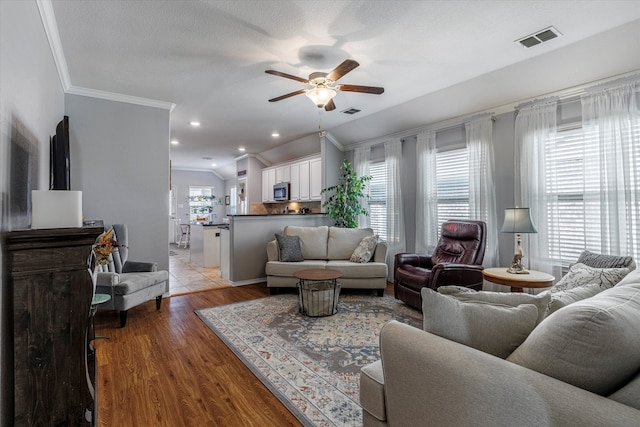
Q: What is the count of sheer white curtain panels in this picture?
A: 6